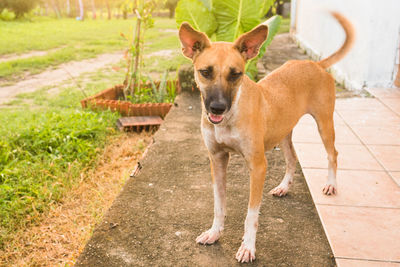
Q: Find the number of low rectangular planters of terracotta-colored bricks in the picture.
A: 1